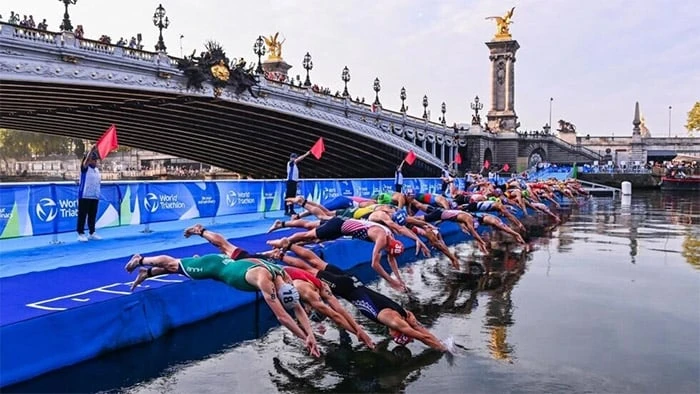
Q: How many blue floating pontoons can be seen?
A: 1